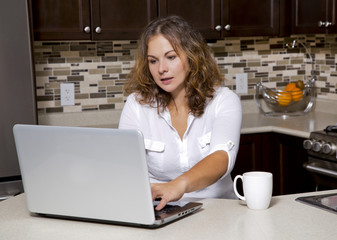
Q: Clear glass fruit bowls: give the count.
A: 1